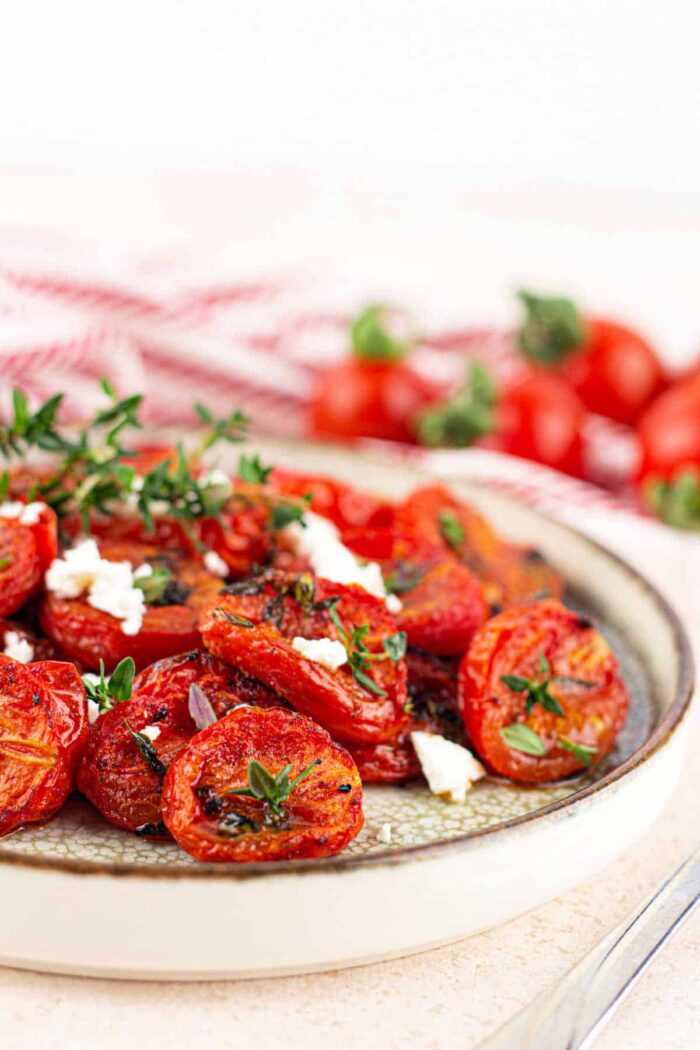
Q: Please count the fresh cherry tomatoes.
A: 4